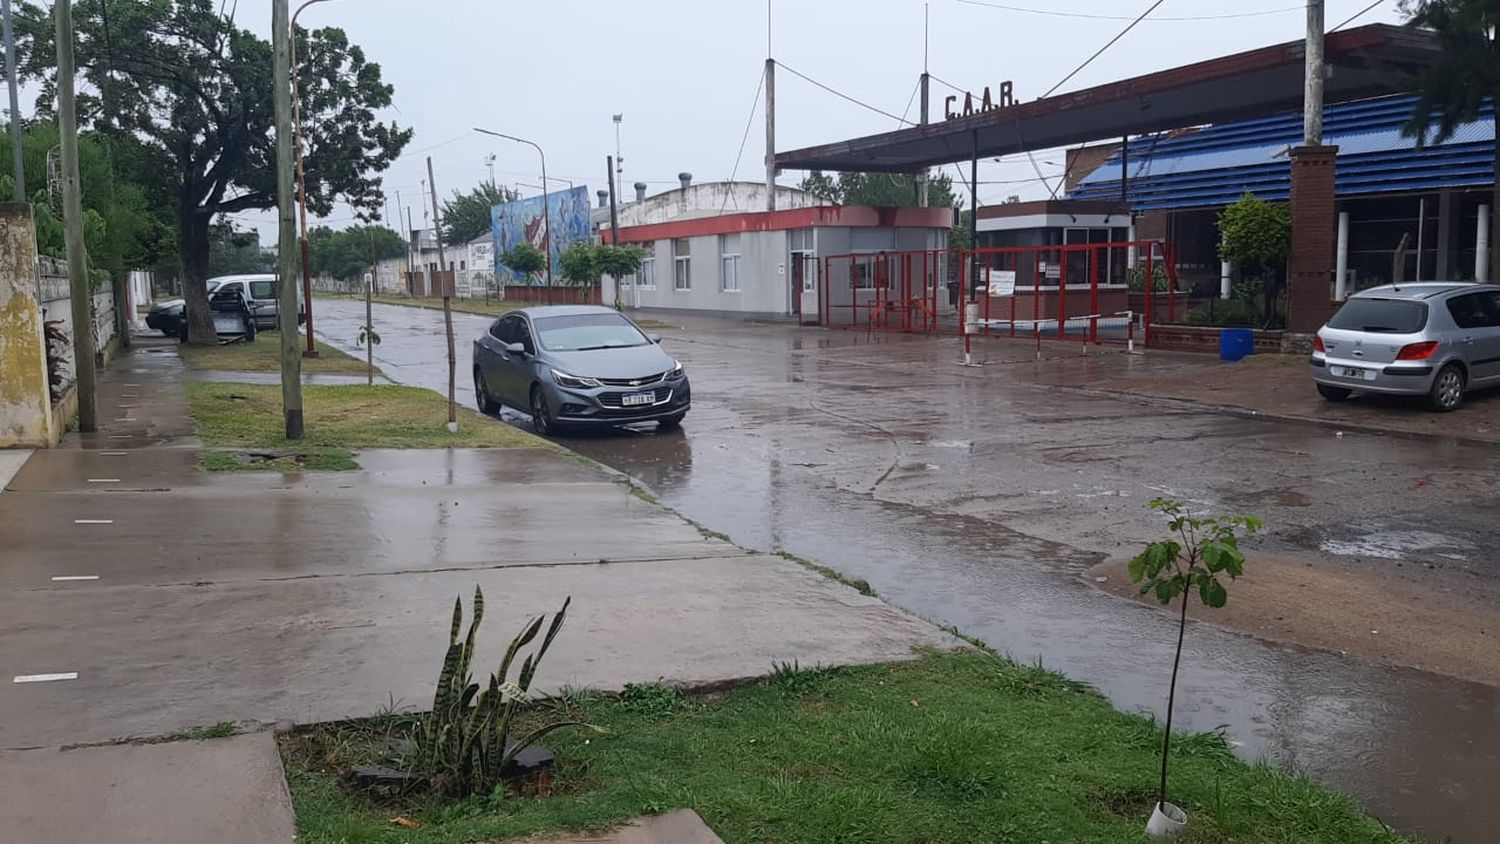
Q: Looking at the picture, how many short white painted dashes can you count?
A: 10